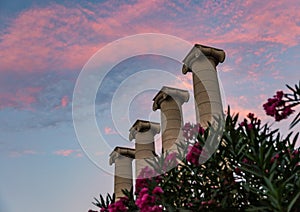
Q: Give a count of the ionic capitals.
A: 4